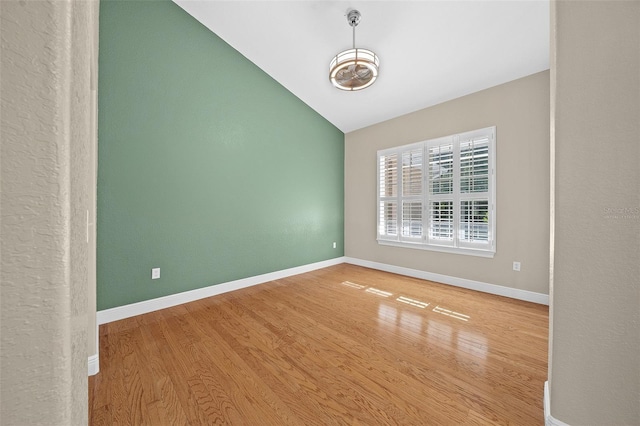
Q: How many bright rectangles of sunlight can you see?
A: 4